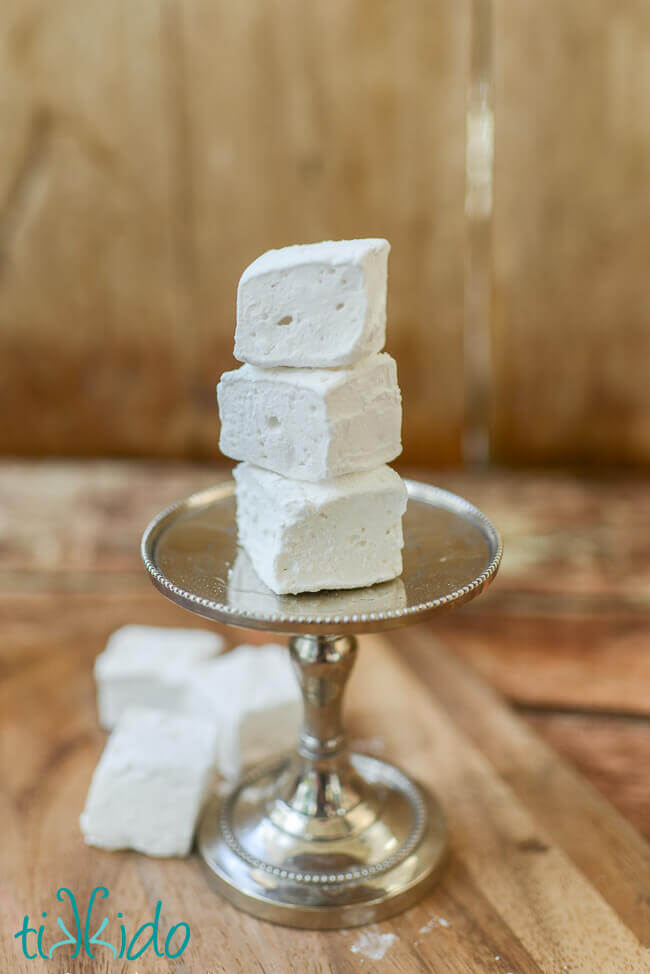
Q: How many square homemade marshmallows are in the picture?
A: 6